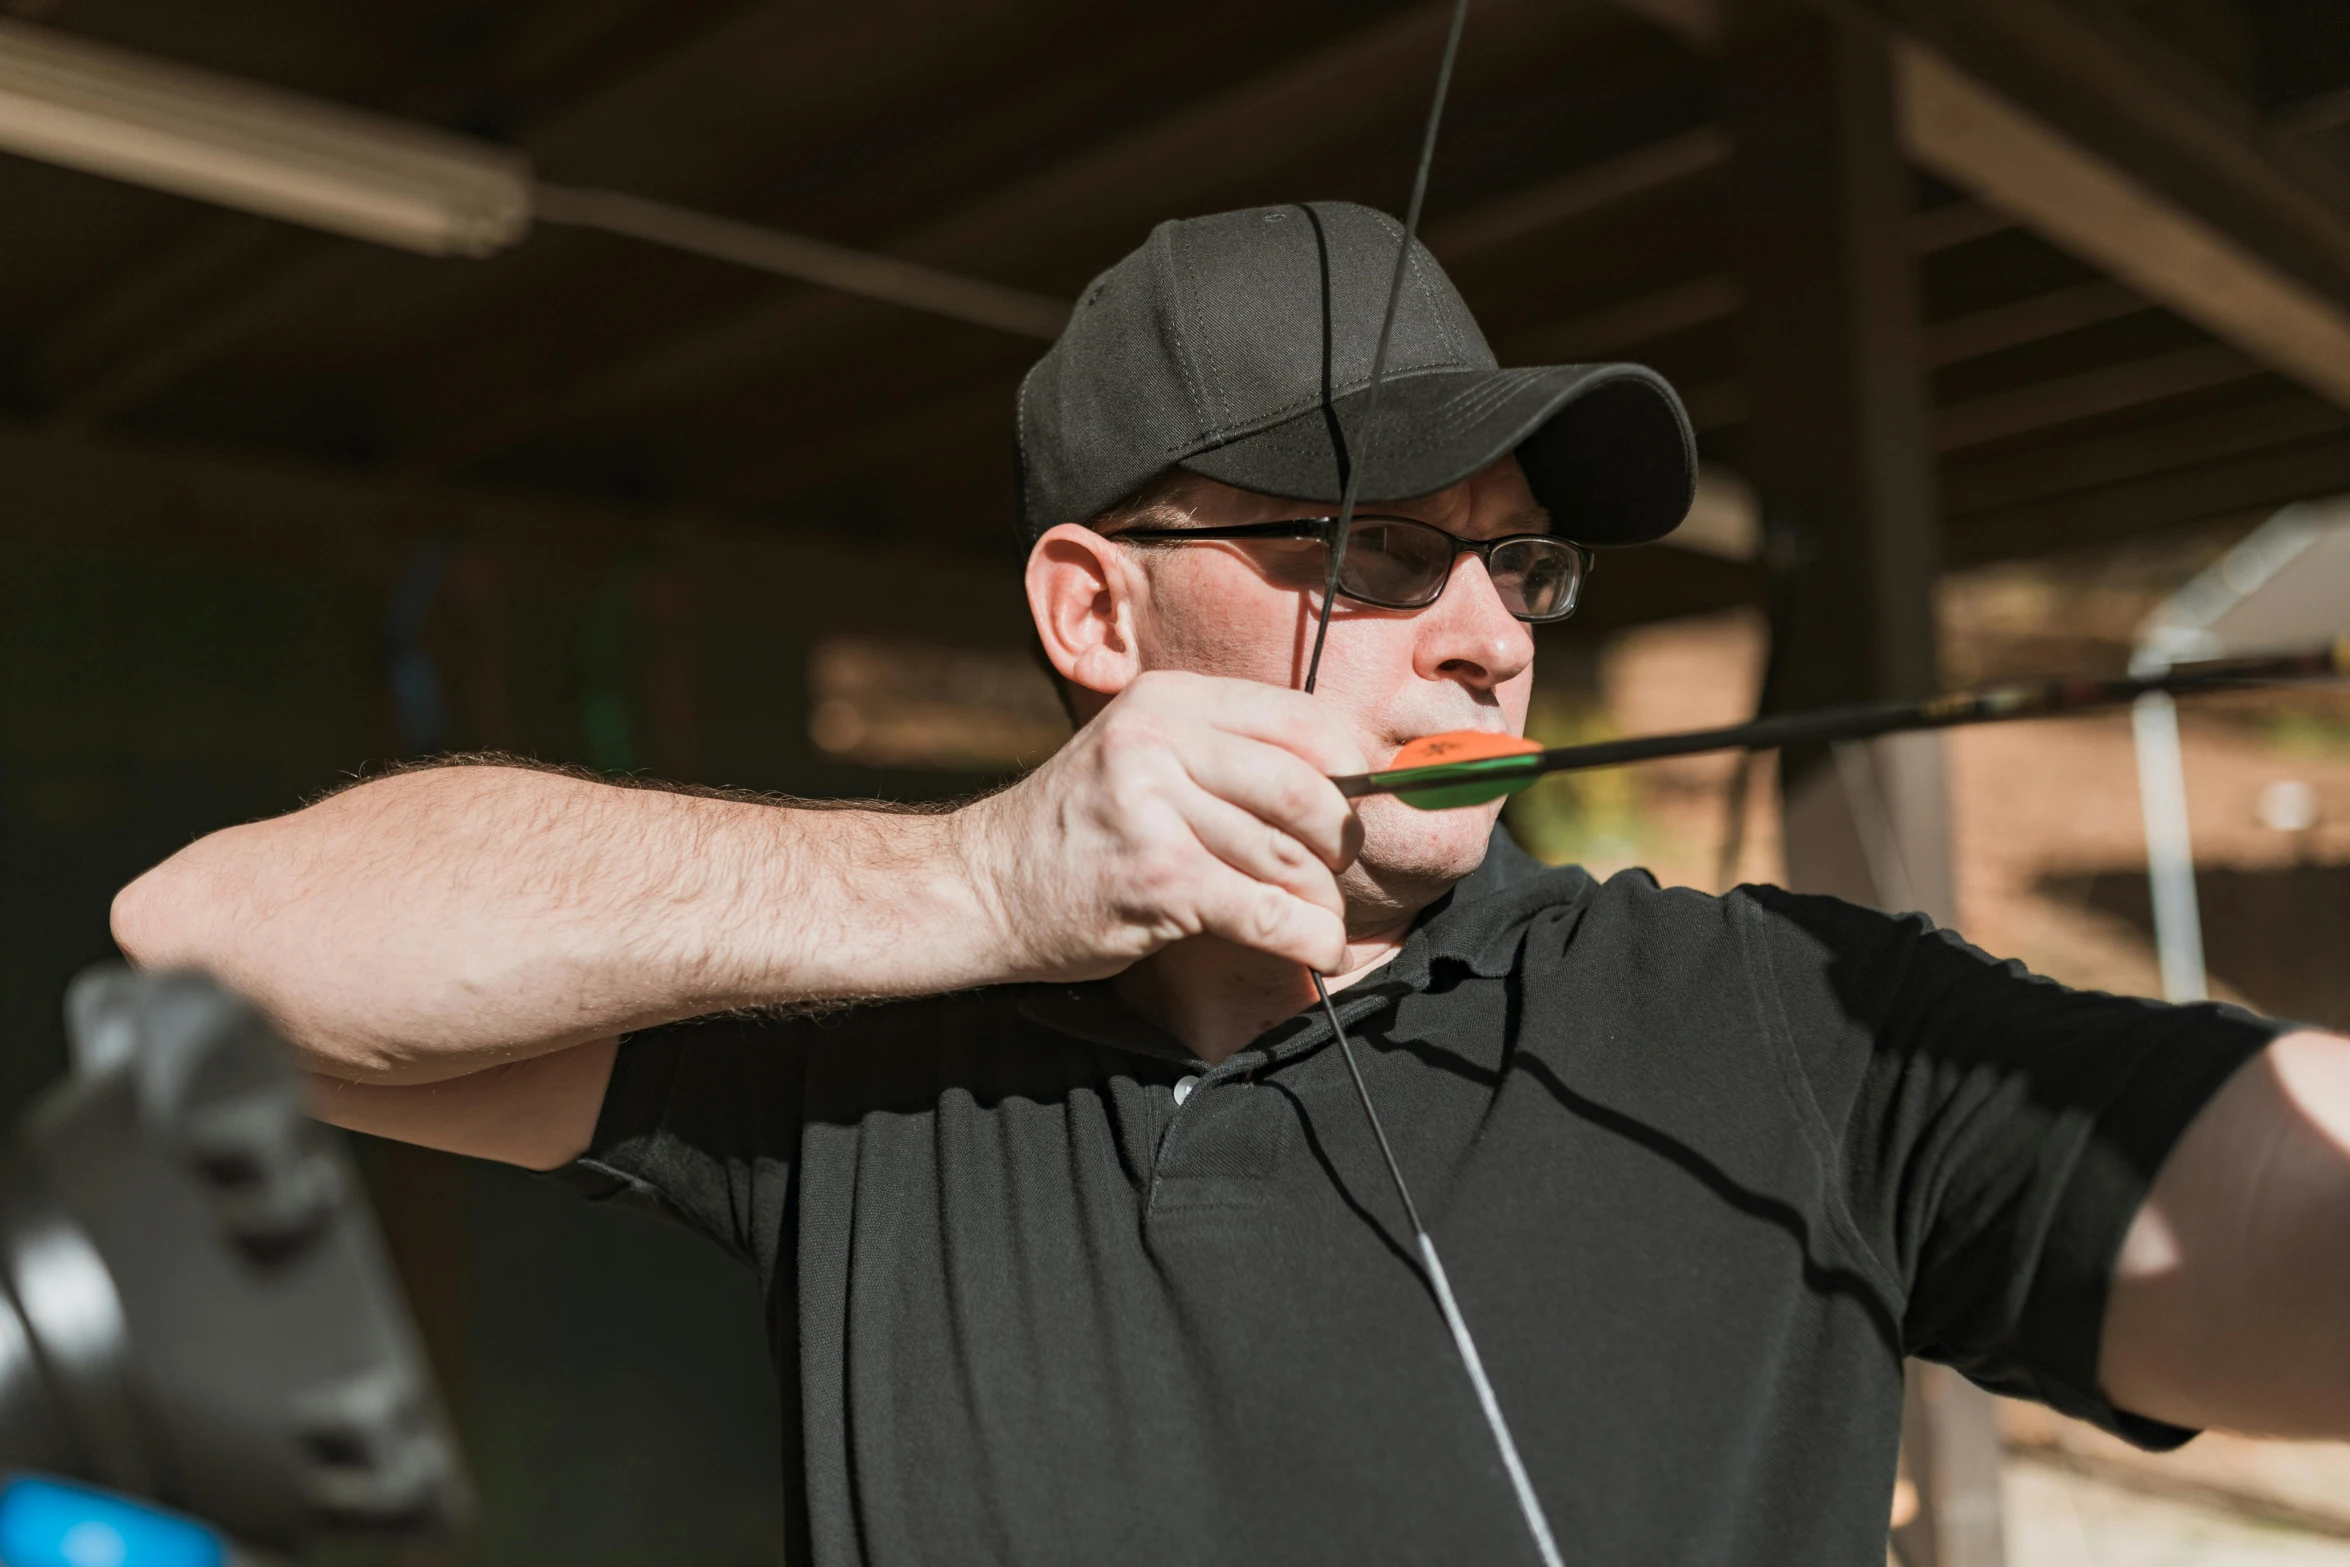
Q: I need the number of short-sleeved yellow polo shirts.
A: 0